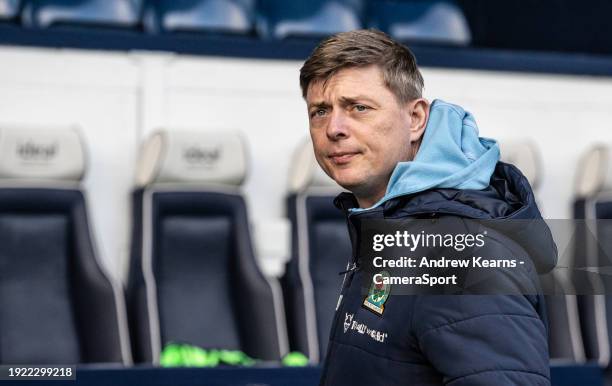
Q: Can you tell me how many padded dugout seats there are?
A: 5